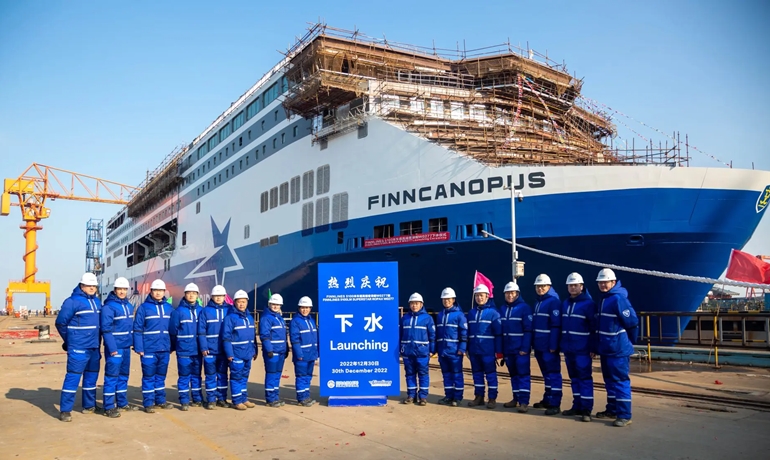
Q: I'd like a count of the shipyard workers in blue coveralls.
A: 15